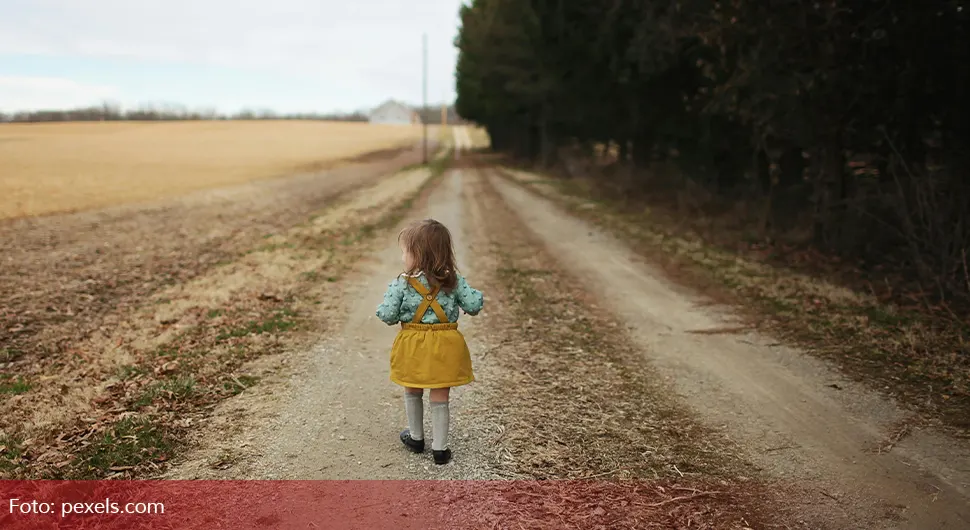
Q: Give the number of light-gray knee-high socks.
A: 2